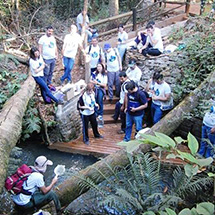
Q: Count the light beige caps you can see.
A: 1